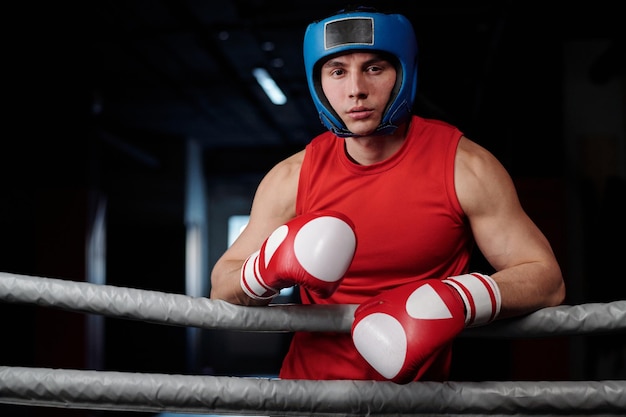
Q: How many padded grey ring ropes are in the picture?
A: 2